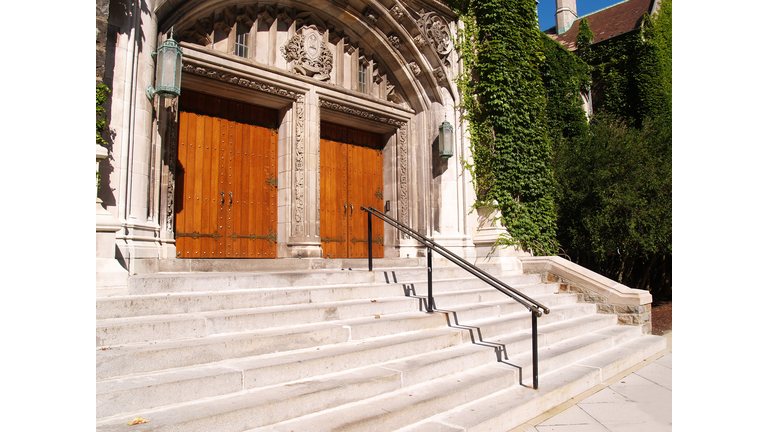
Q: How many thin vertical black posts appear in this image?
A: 3